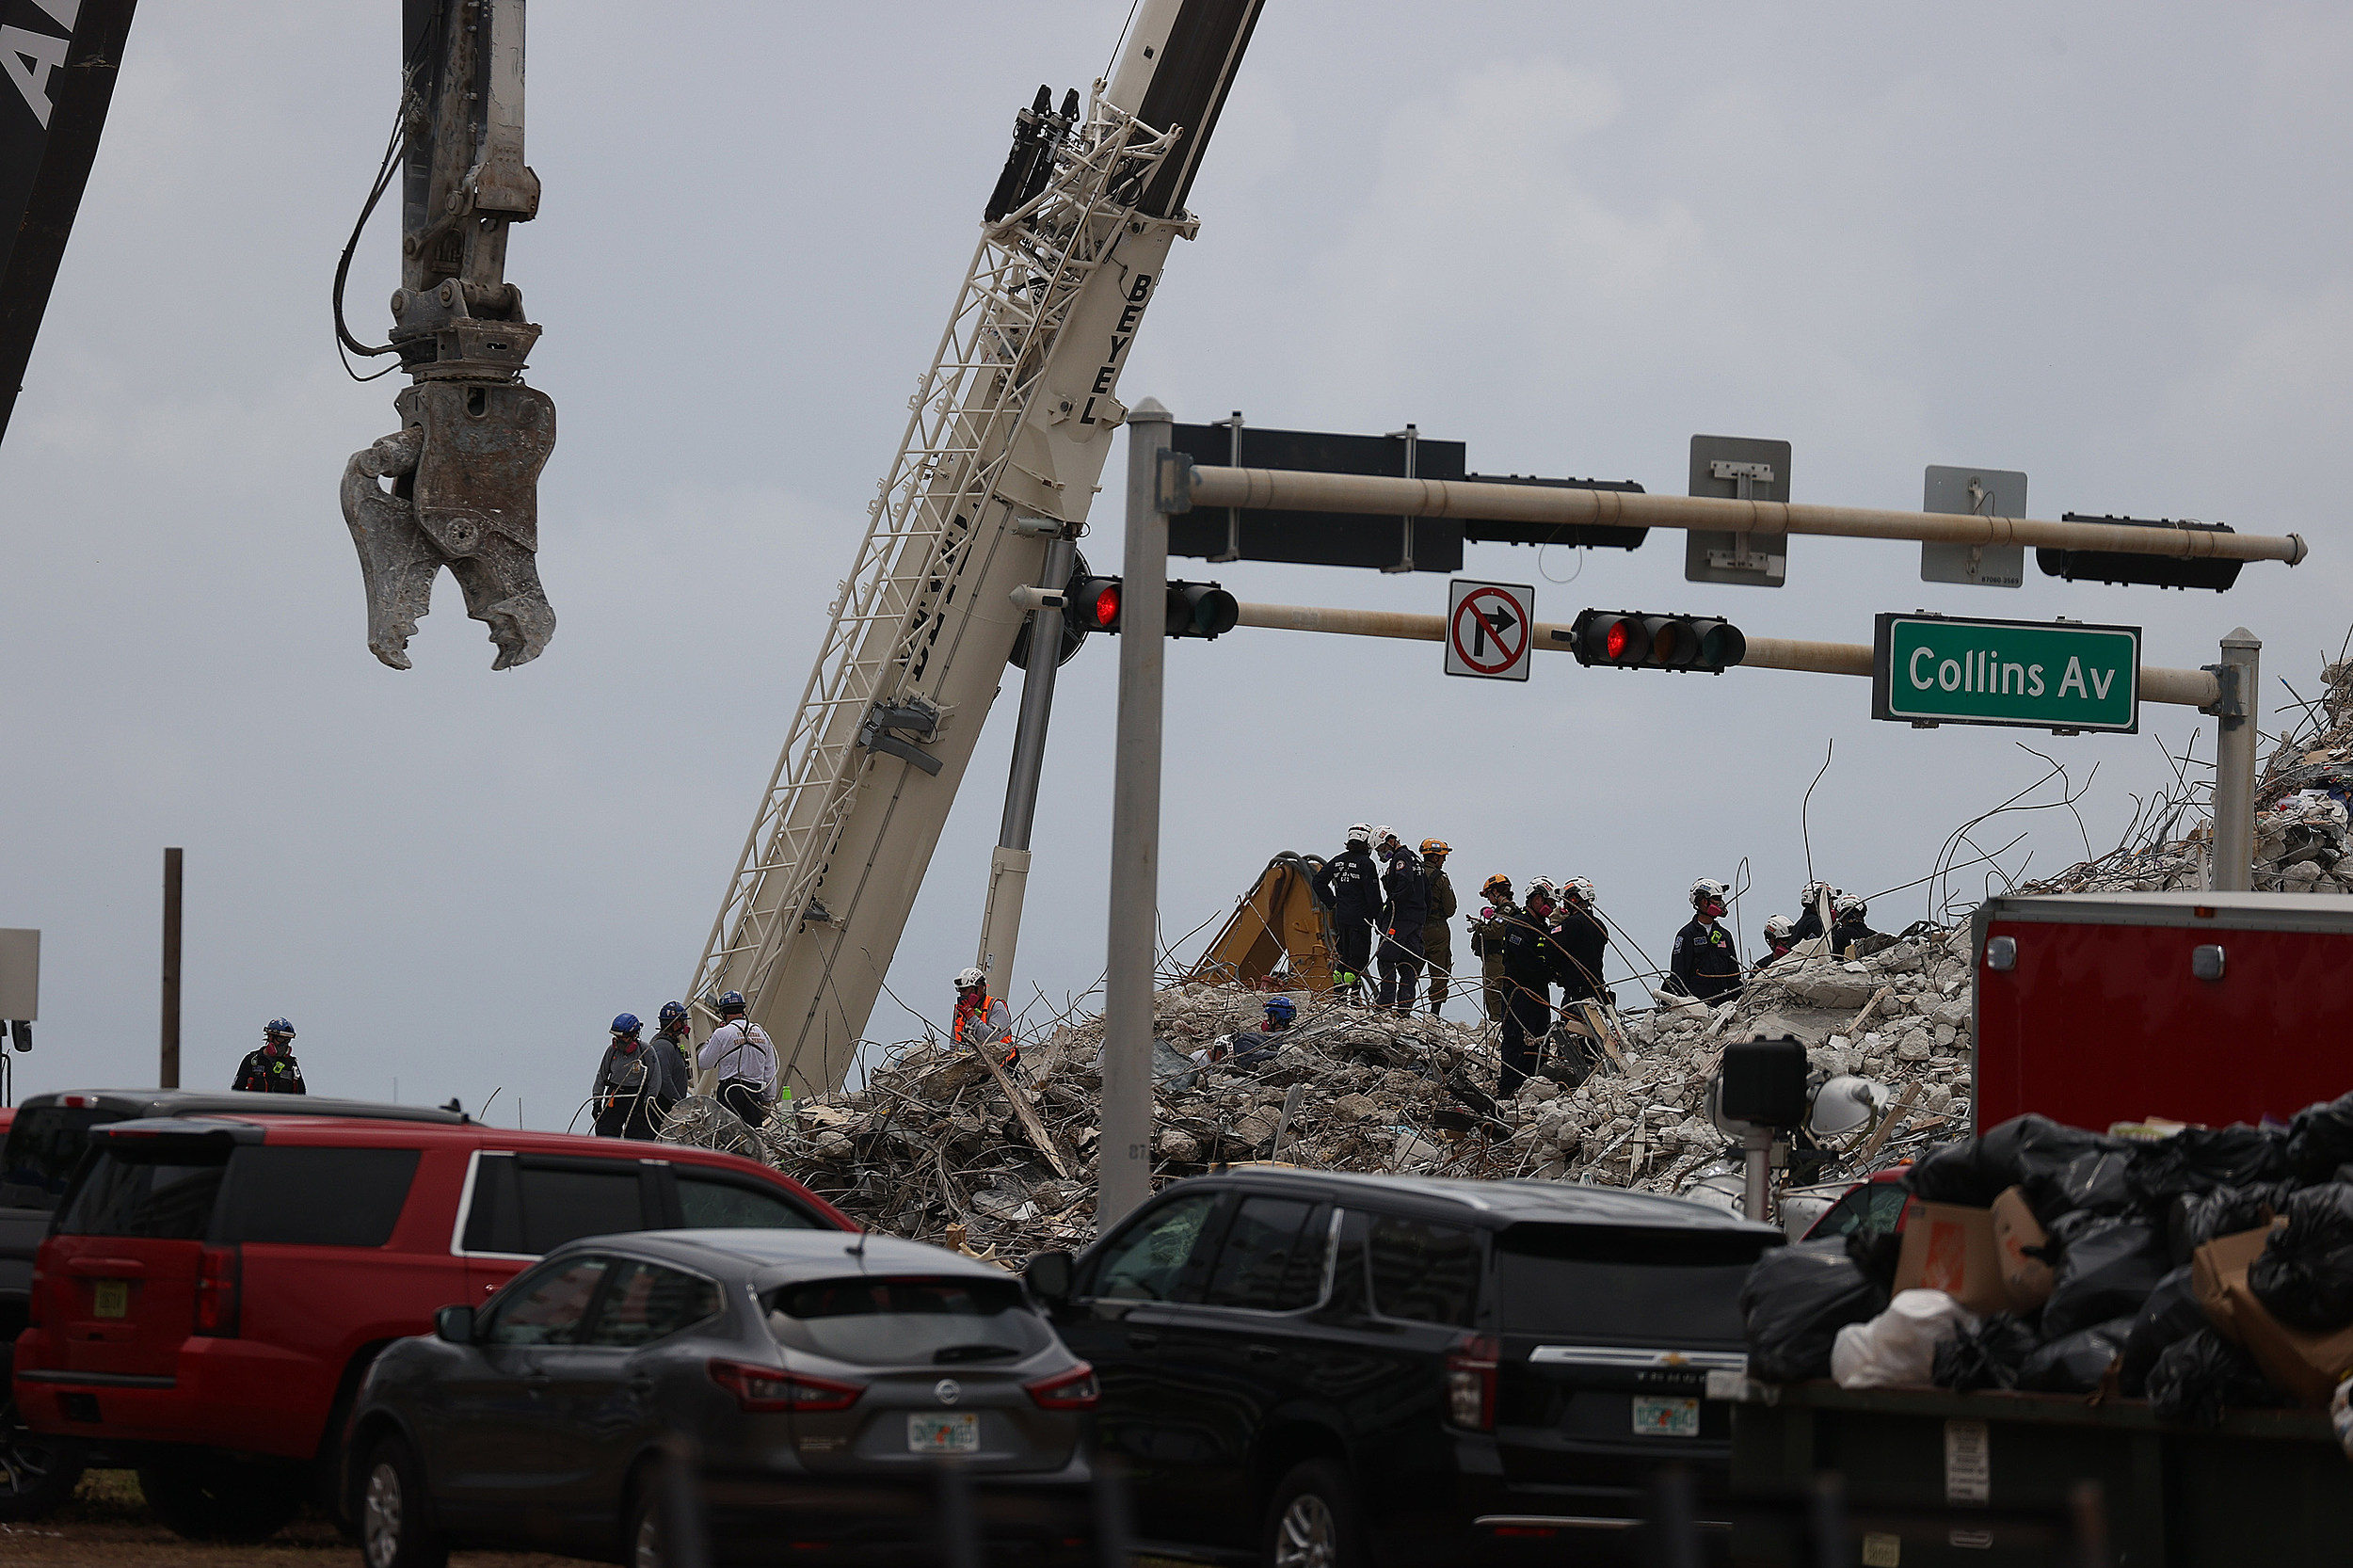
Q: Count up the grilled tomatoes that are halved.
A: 0